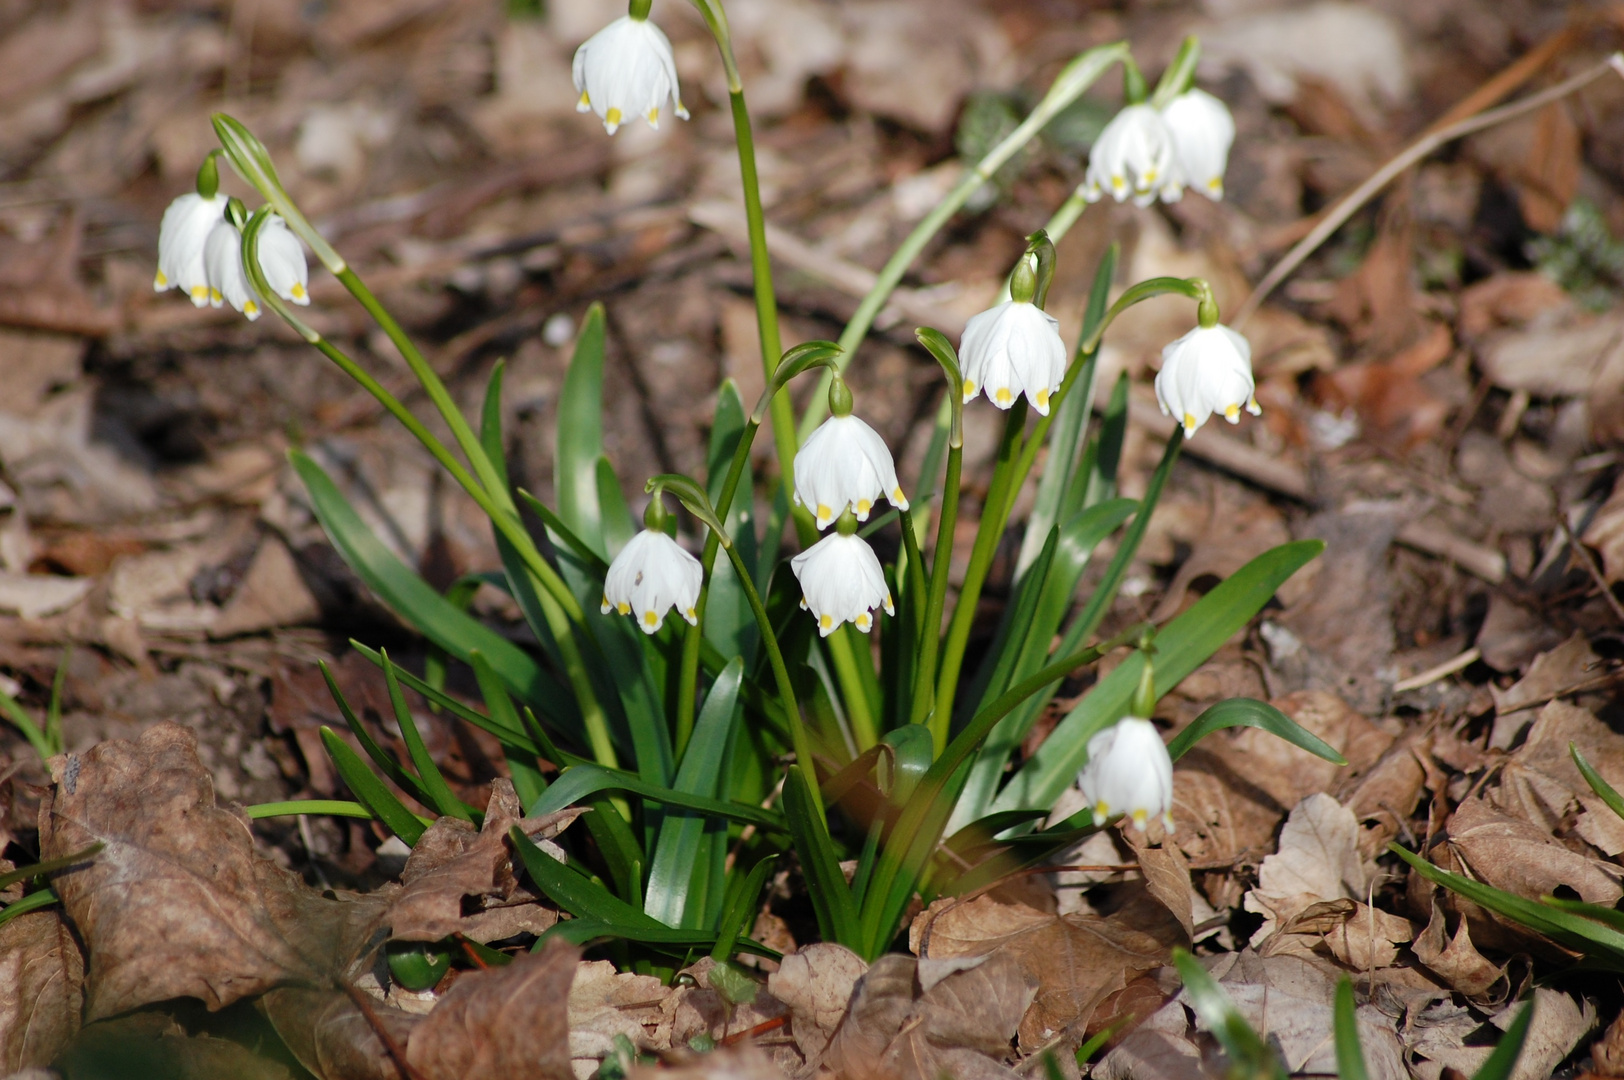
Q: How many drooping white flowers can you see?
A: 11